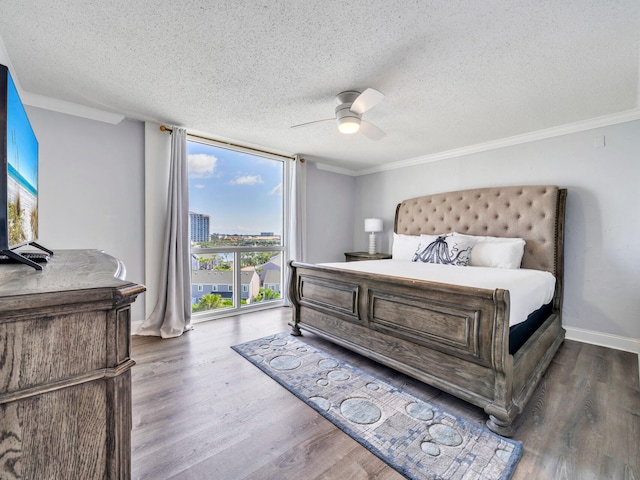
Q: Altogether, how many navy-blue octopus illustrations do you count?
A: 1